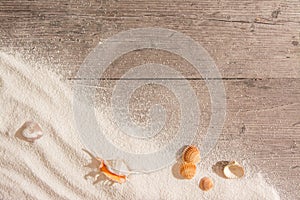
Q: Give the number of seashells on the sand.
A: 6